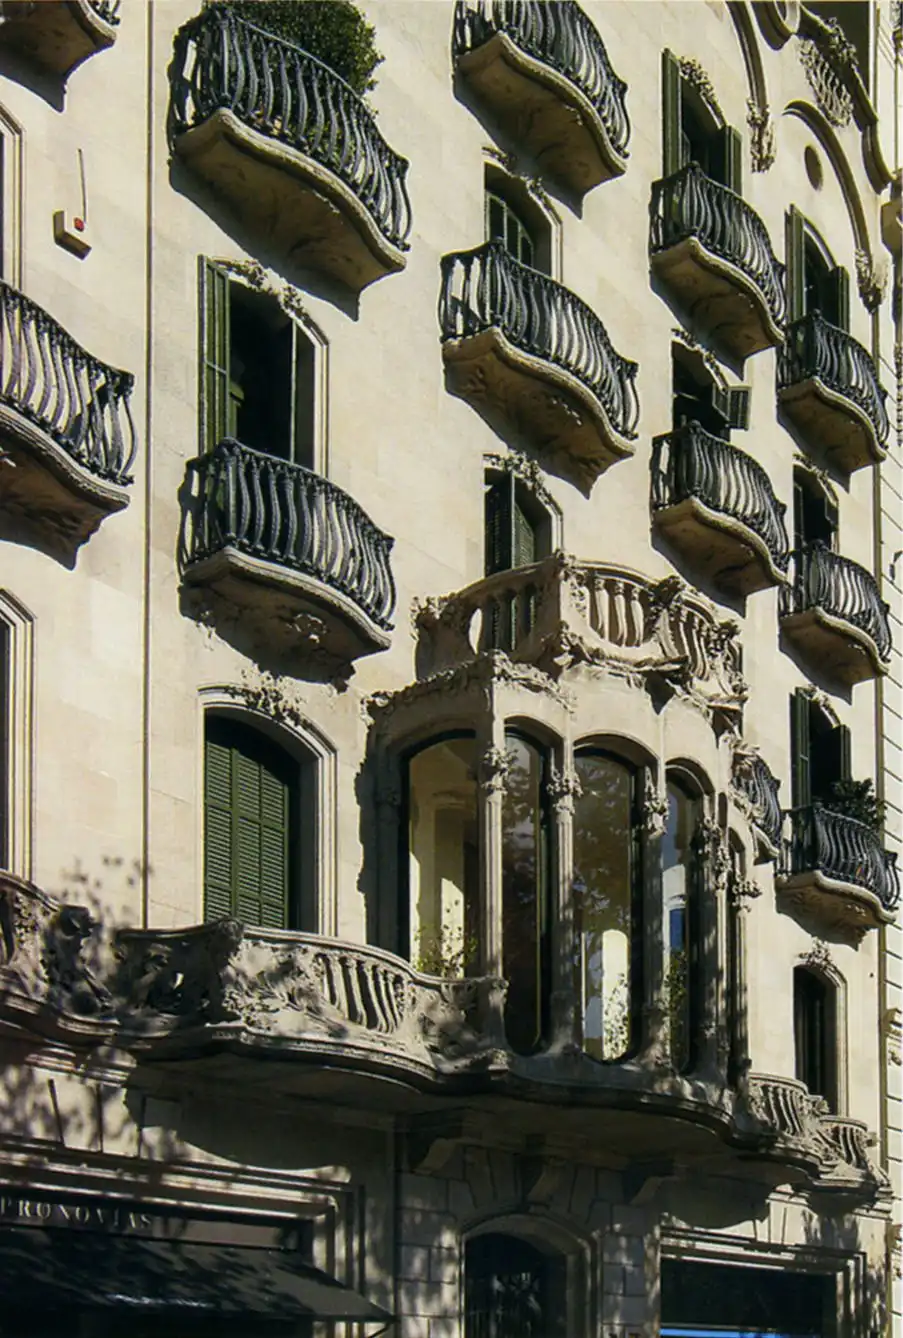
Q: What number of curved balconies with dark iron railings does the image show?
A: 12